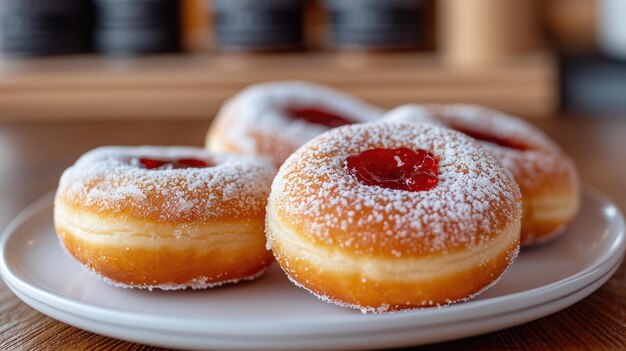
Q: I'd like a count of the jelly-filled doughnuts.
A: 4